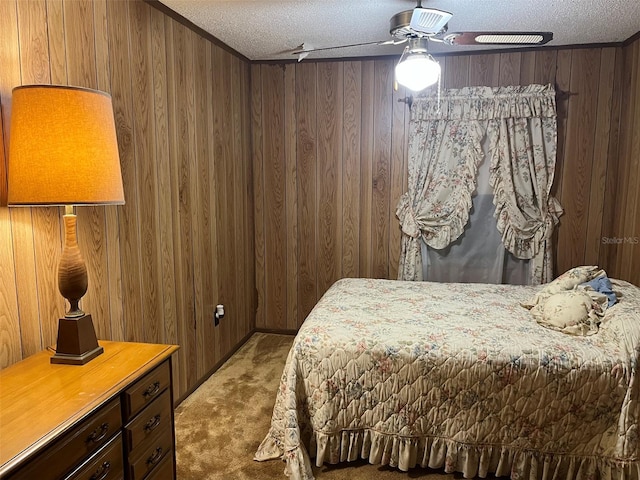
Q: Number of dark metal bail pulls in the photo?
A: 5